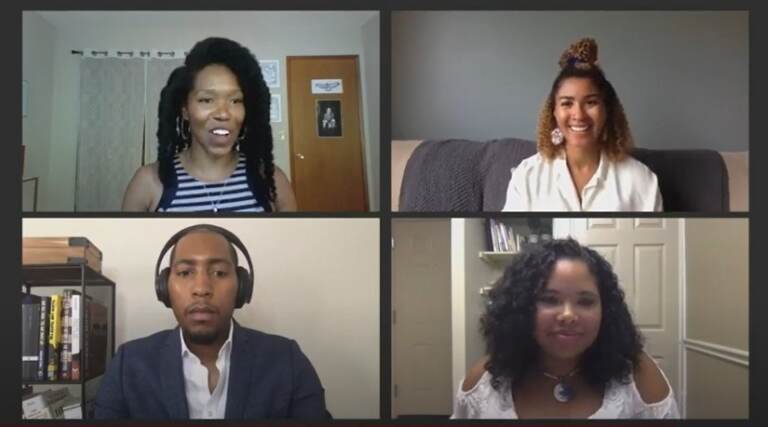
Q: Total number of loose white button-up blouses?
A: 1